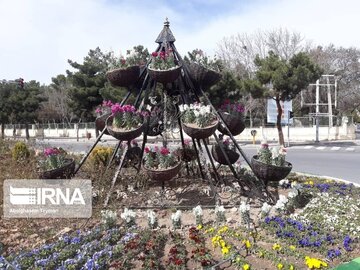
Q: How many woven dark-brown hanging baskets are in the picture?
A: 14